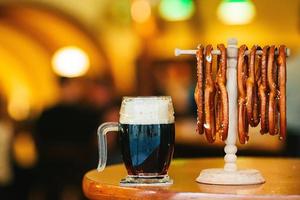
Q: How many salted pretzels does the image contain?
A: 8